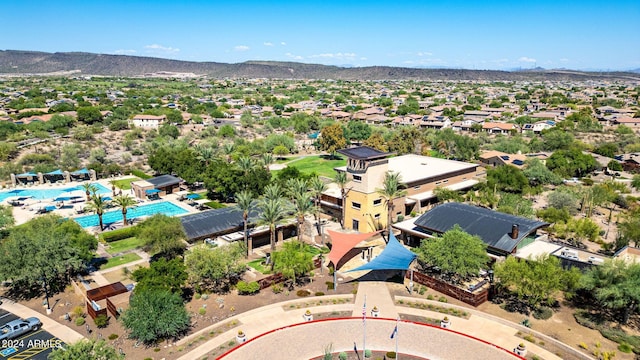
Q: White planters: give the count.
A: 5